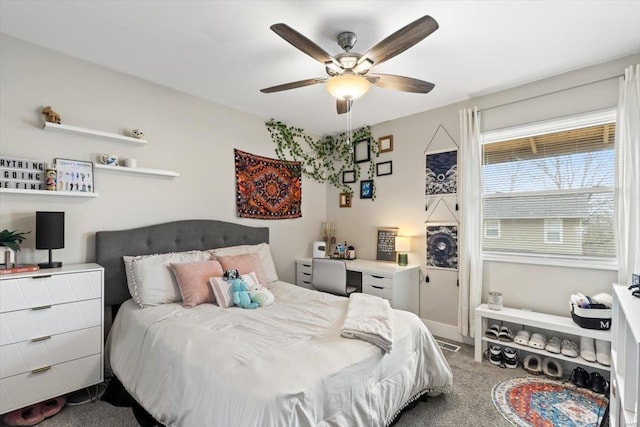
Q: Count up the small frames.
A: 6